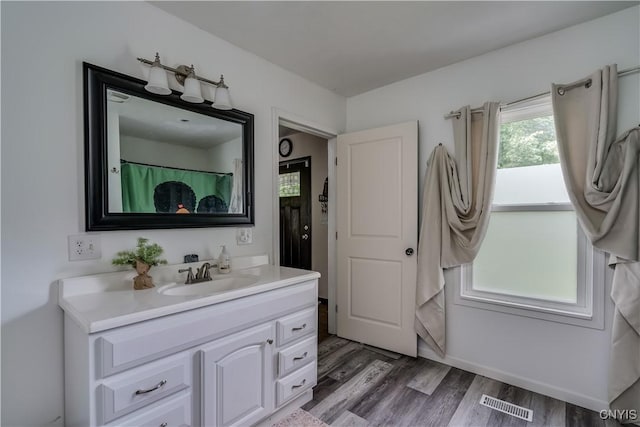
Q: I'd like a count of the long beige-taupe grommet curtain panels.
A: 2